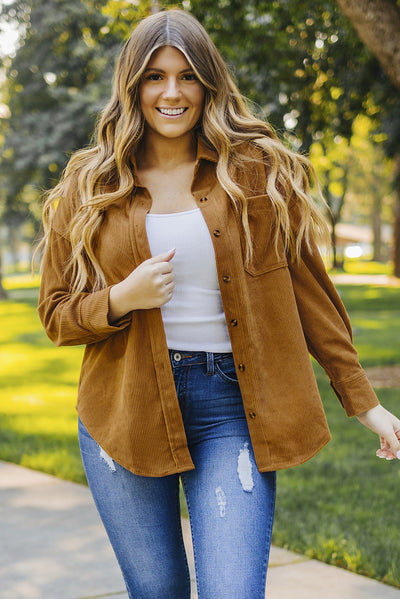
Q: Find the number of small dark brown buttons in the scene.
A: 6